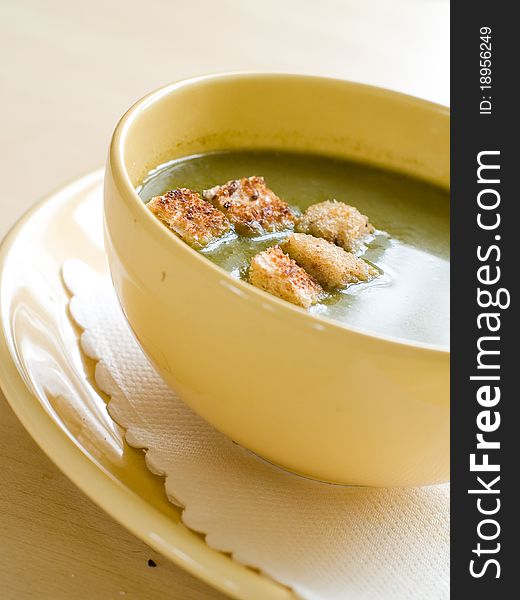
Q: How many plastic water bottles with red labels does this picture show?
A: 0